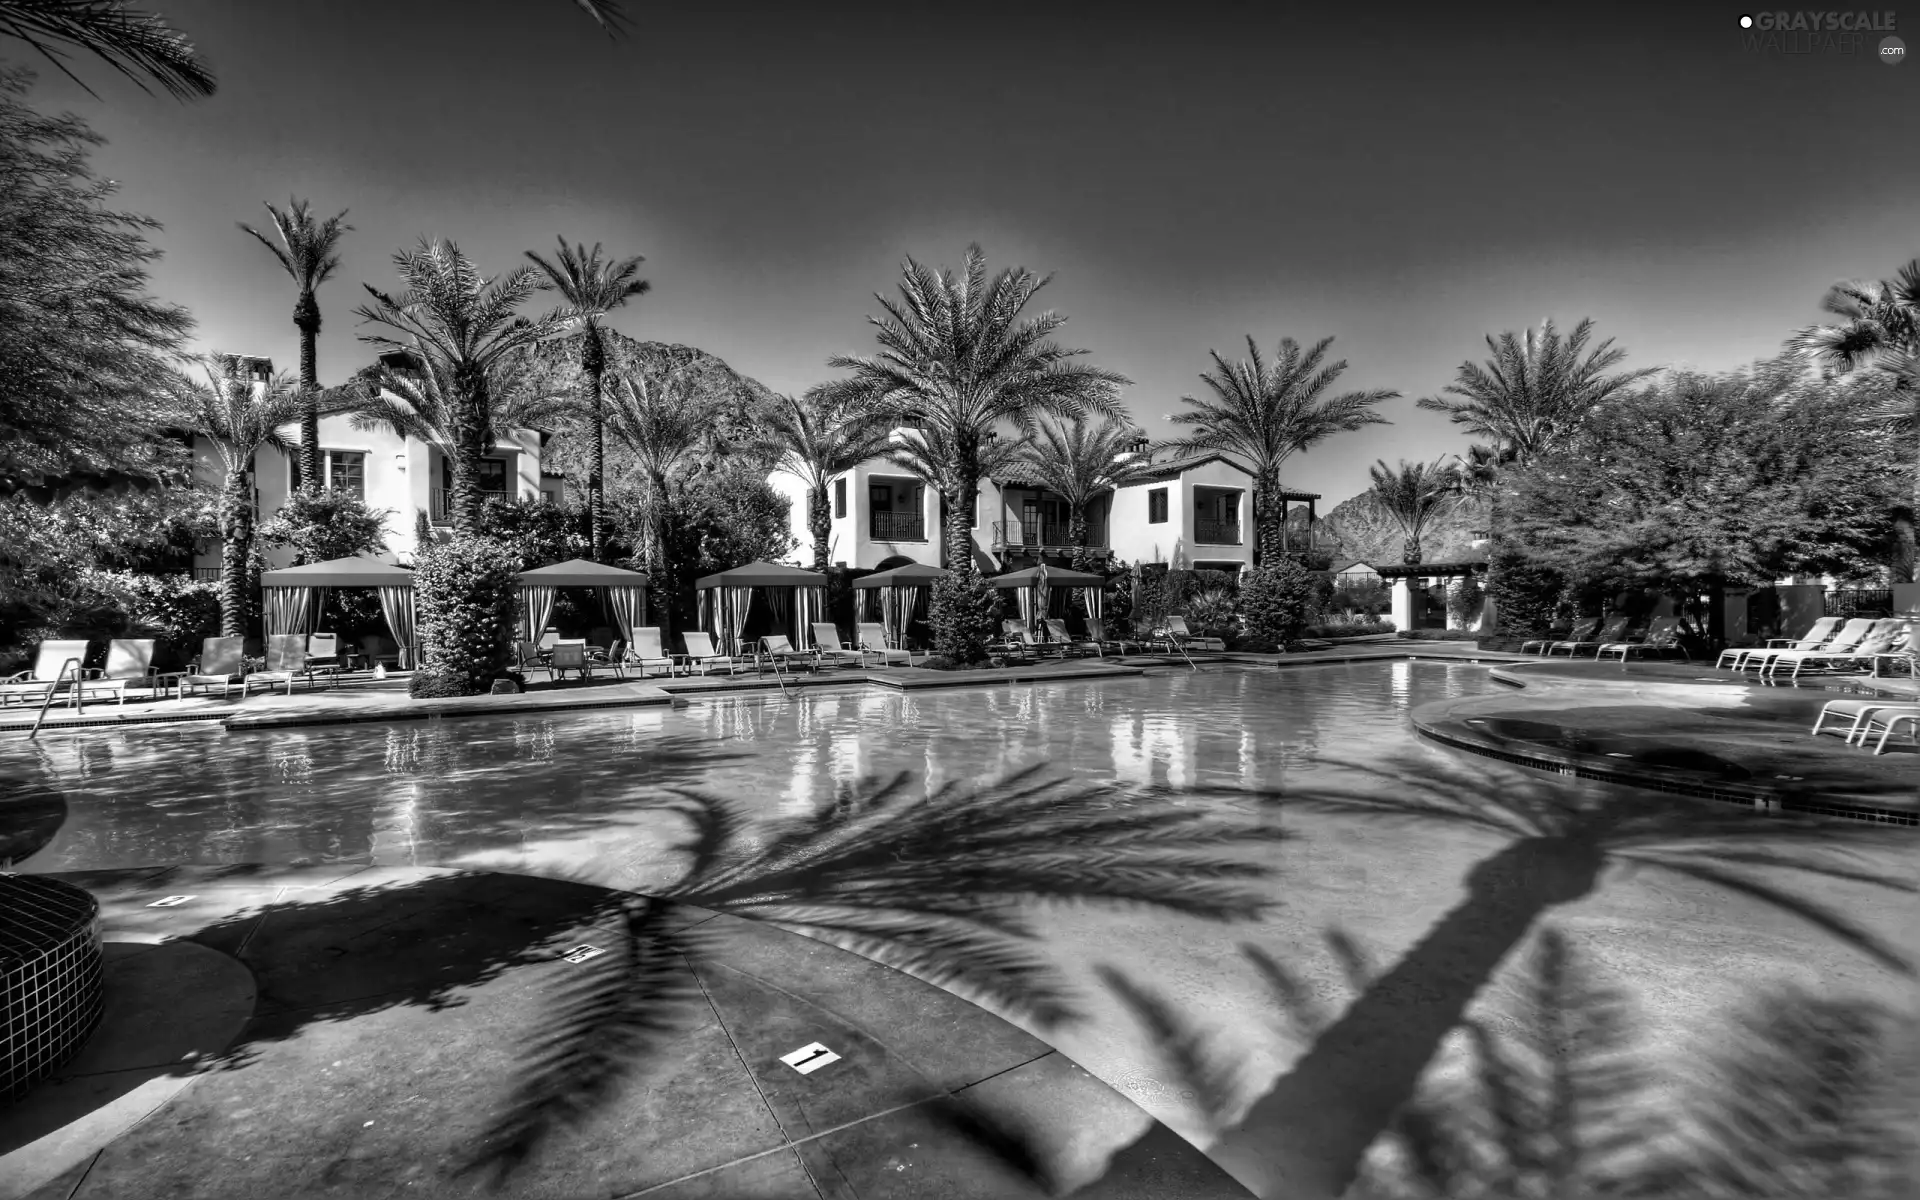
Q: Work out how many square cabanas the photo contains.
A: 5